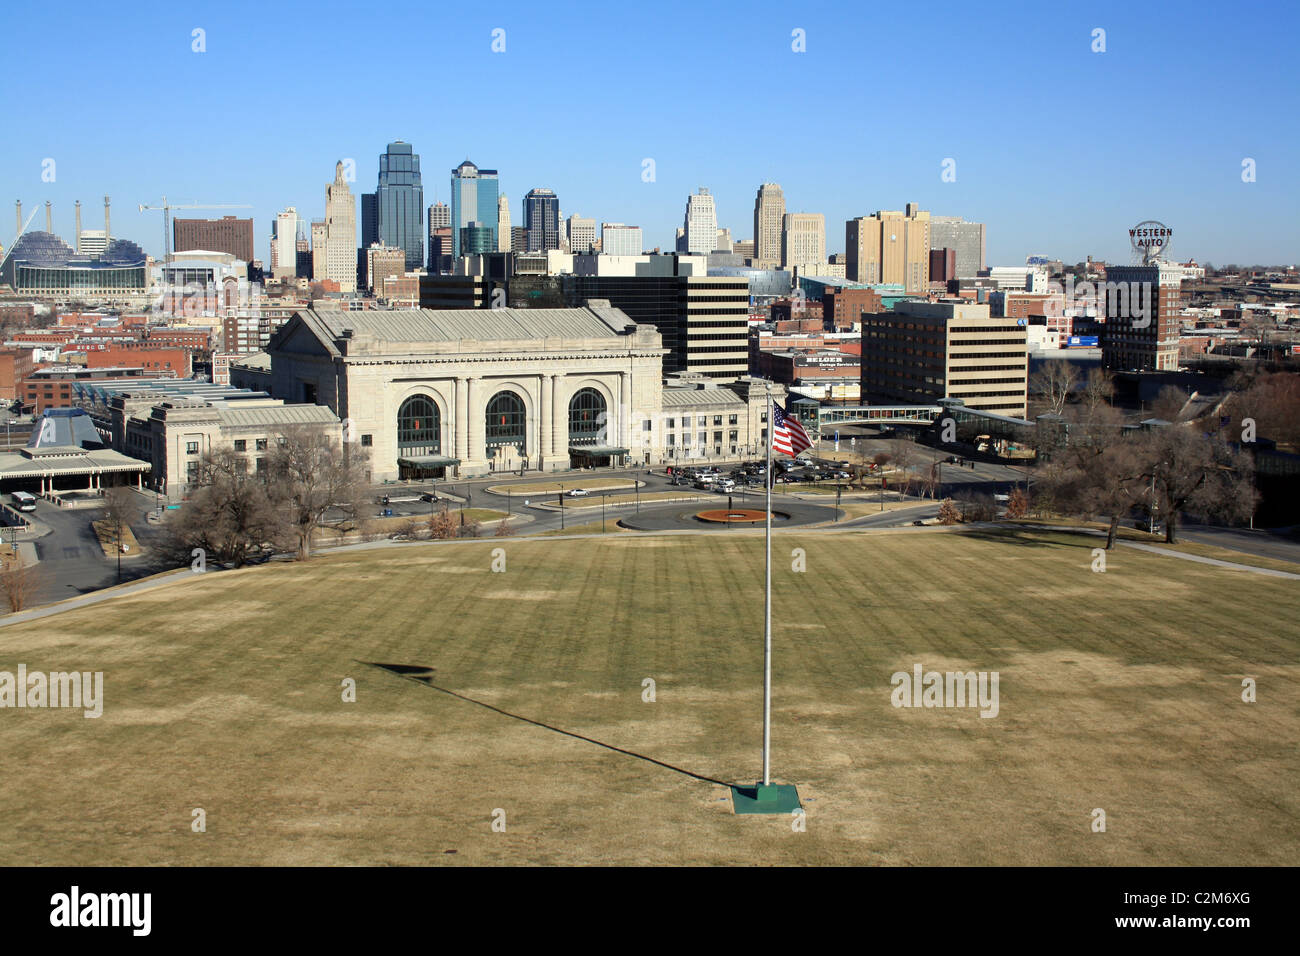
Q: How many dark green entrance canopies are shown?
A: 2